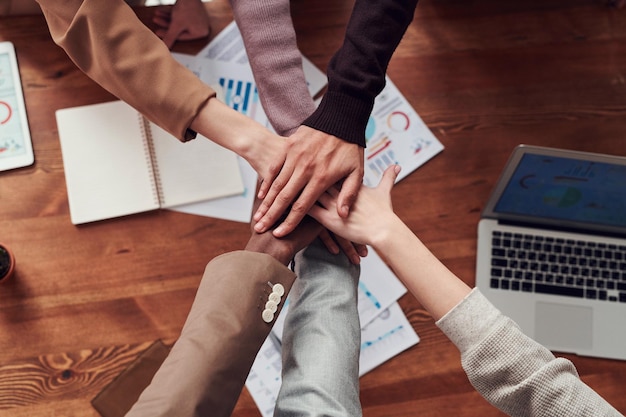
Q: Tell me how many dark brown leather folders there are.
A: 1